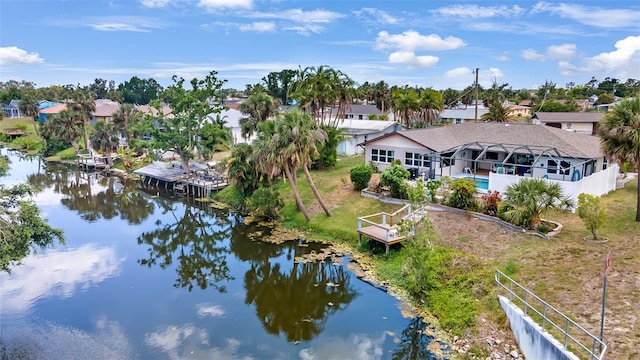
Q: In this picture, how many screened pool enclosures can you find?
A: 1